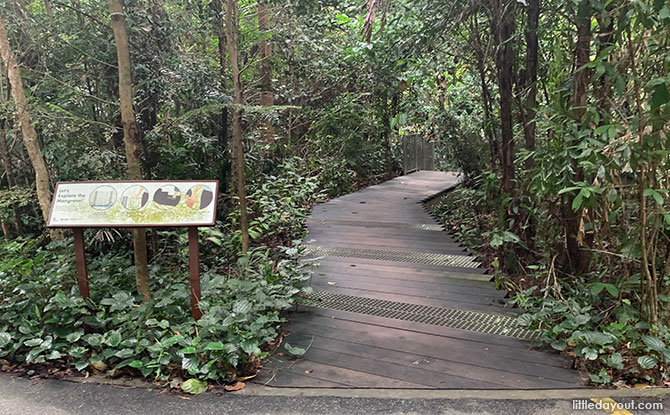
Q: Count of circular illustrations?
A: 4